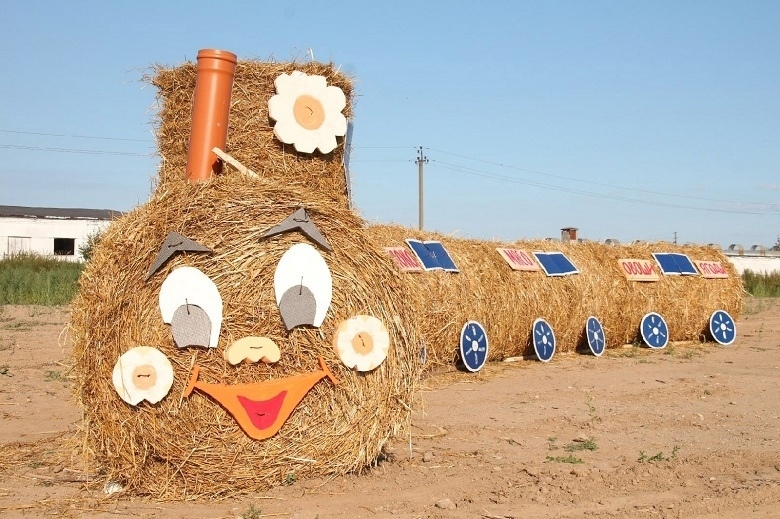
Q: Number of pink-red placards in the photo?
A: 4